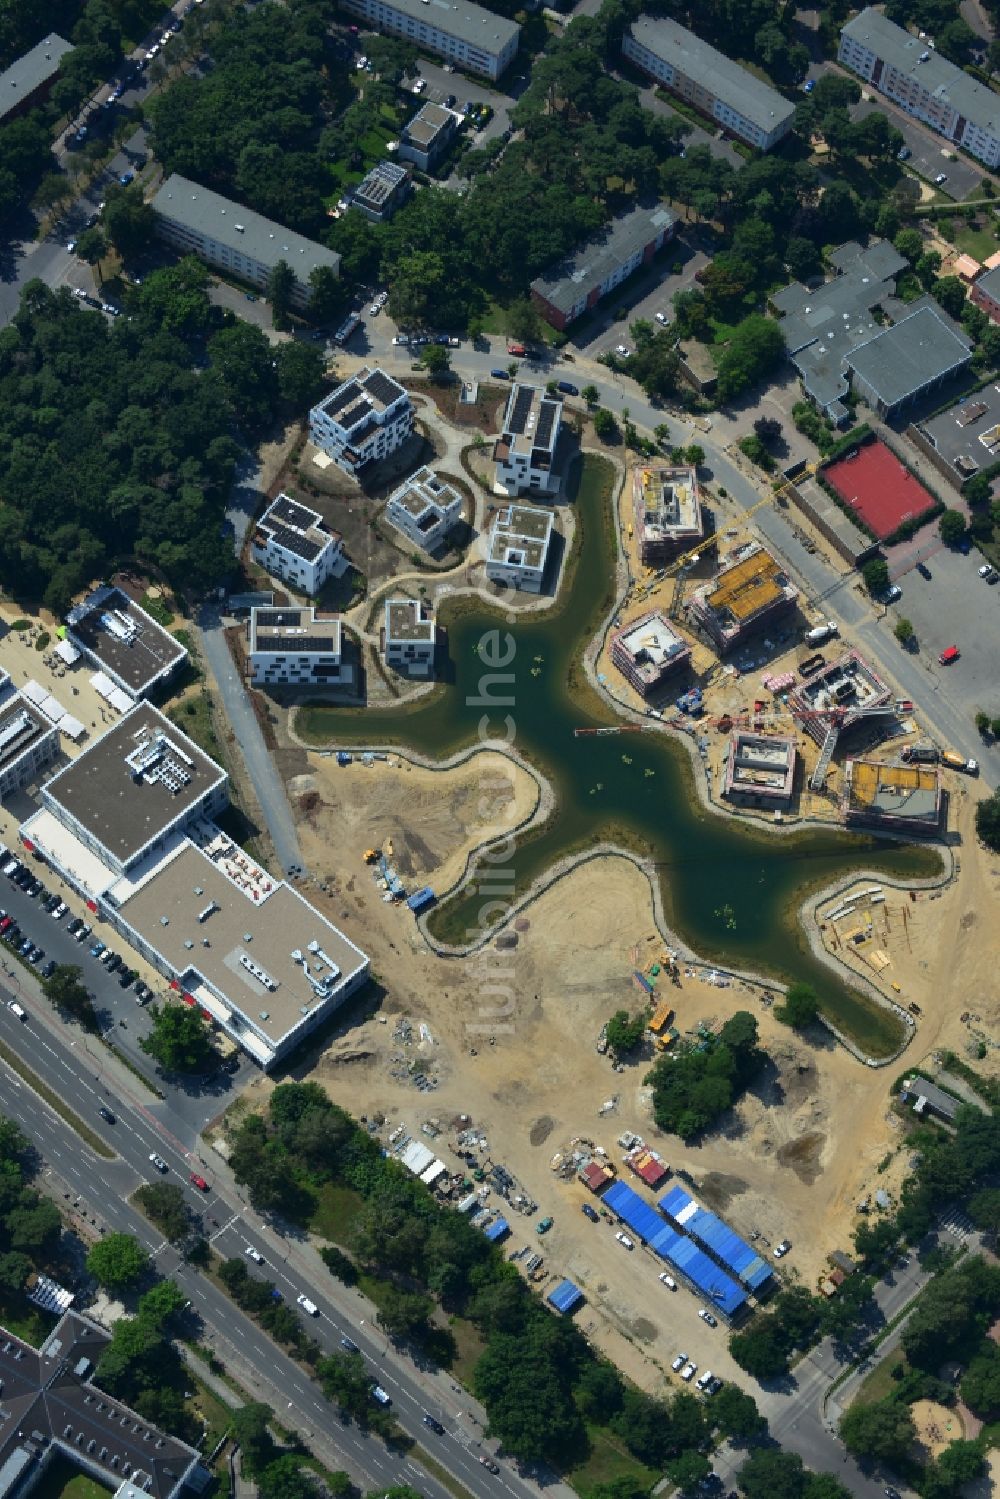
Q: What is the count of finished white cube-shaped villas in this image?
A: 7